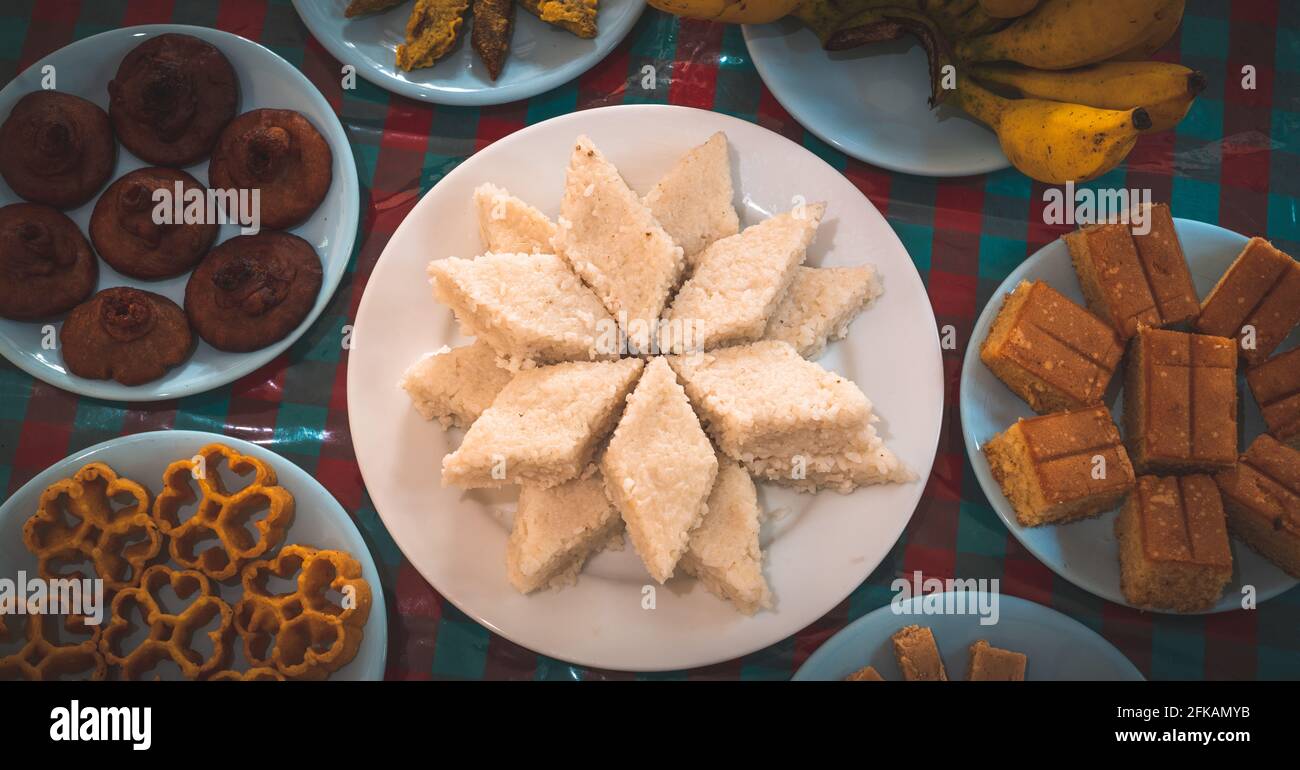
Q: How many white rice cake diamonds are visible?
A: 13